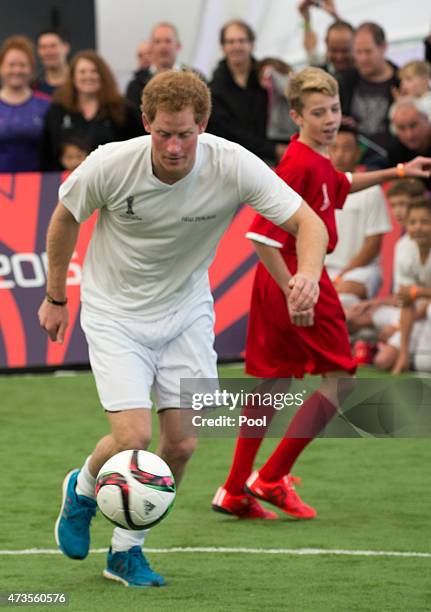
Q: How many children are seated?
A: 3